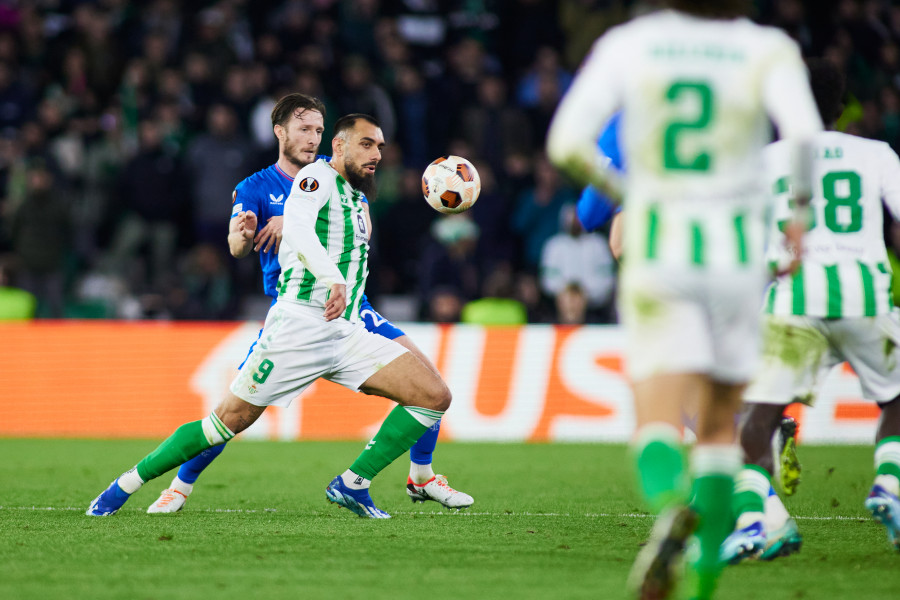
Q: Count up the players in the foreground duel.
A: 2